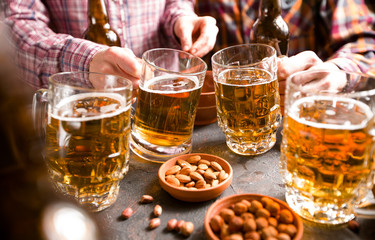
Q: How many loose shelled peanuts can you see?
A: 7